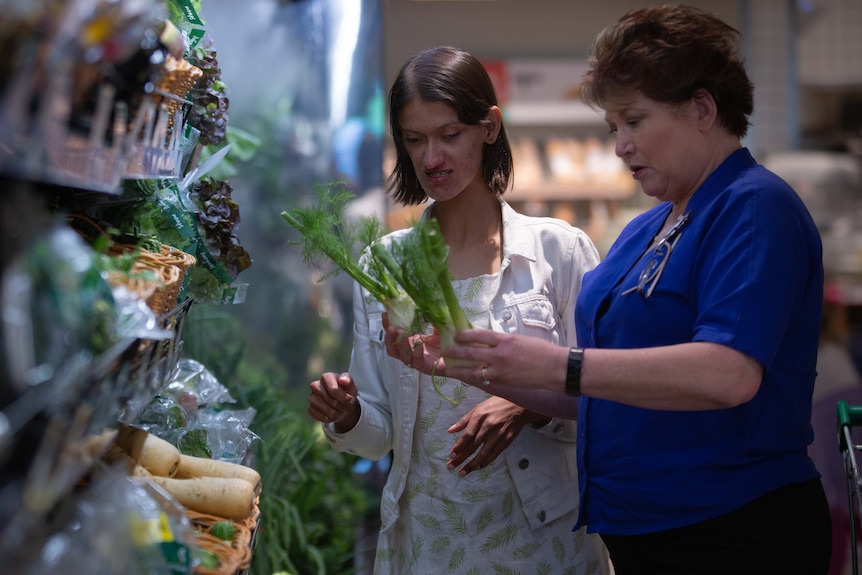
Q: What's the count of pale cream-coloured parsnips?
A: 3